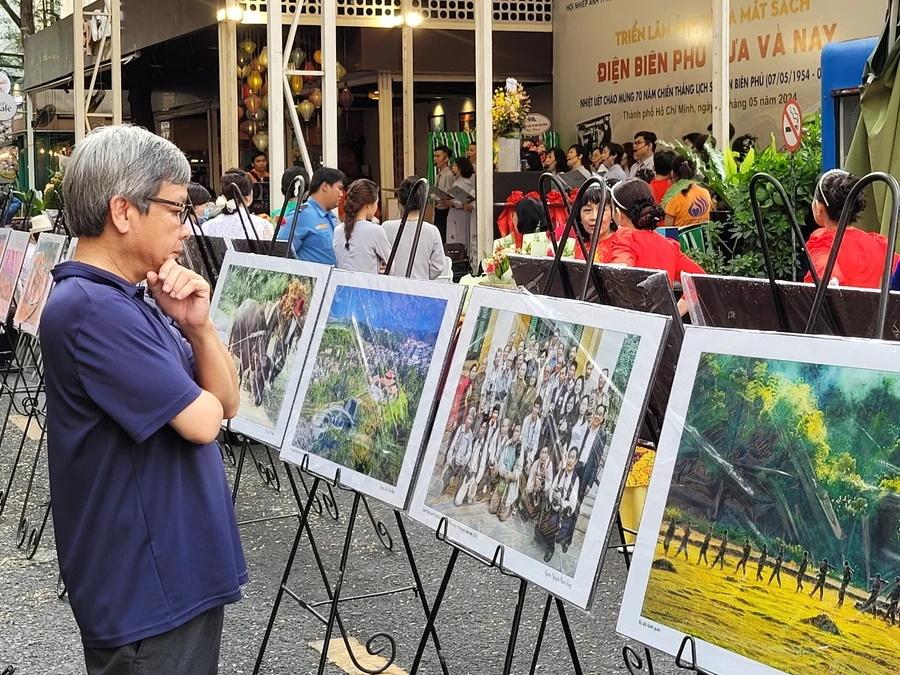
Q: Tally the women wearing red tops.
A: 3